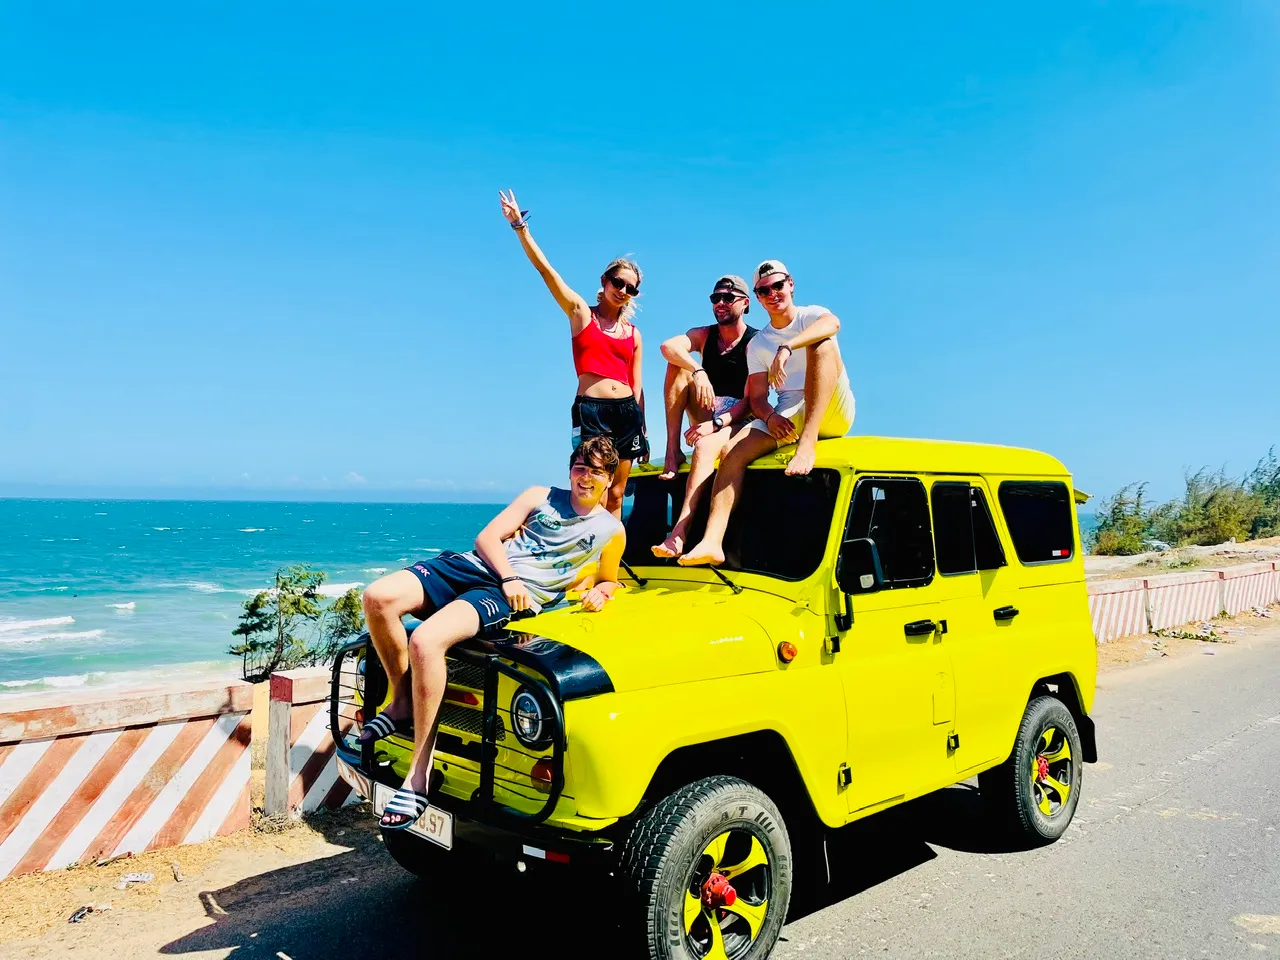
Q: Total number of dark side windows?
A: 3